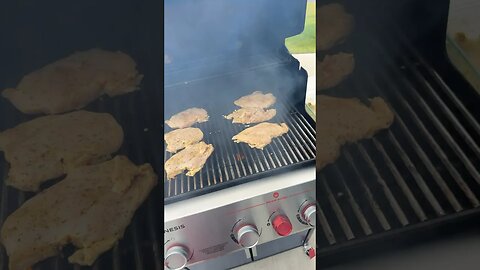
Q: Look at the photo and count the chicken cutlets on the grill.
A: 6